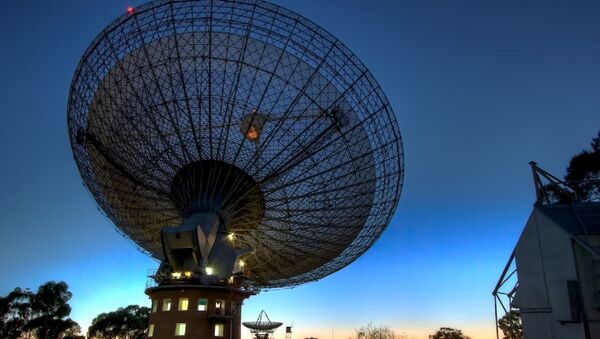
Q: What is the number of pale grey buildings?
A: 1